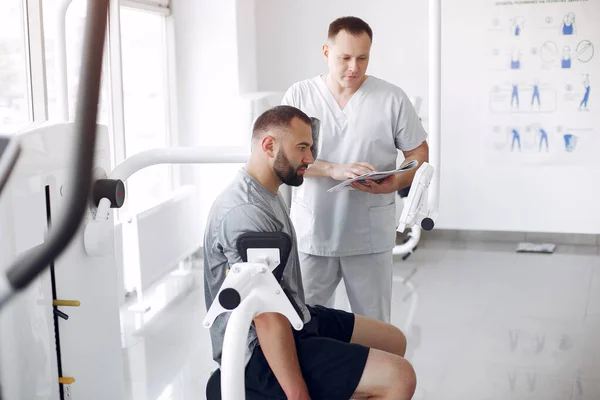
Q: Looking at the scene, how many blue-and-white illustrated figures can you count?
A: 10